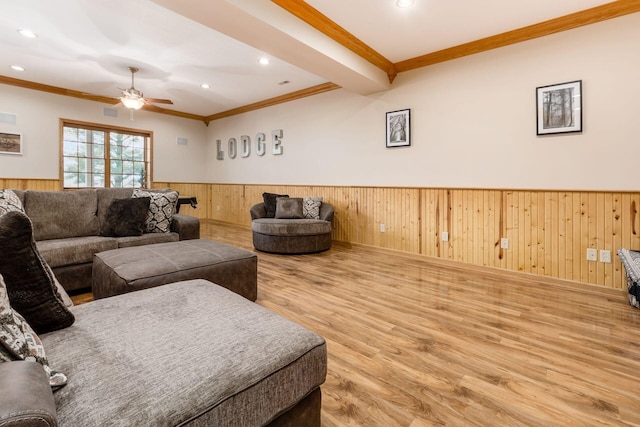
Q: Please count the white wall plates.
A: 5